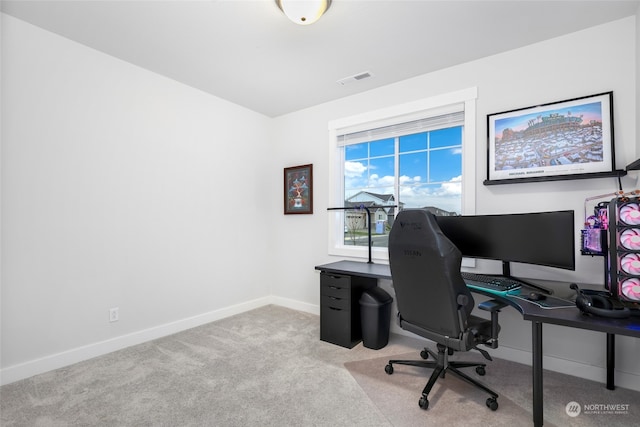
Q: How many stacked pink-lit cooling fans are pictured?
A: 4